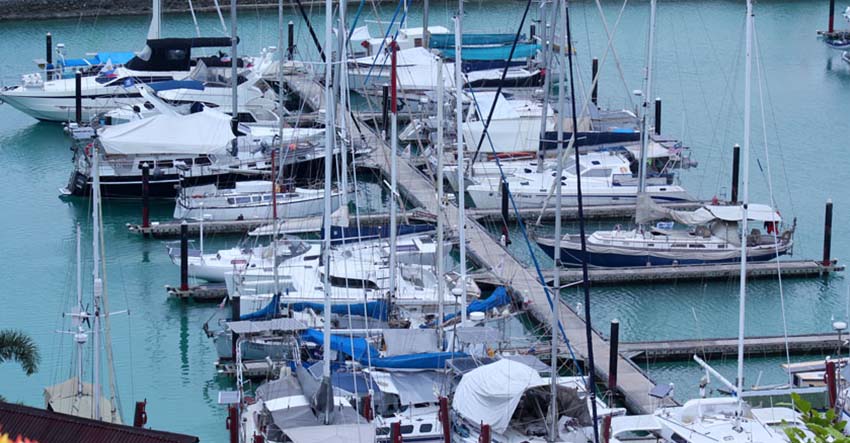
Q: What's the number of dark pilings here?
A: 15